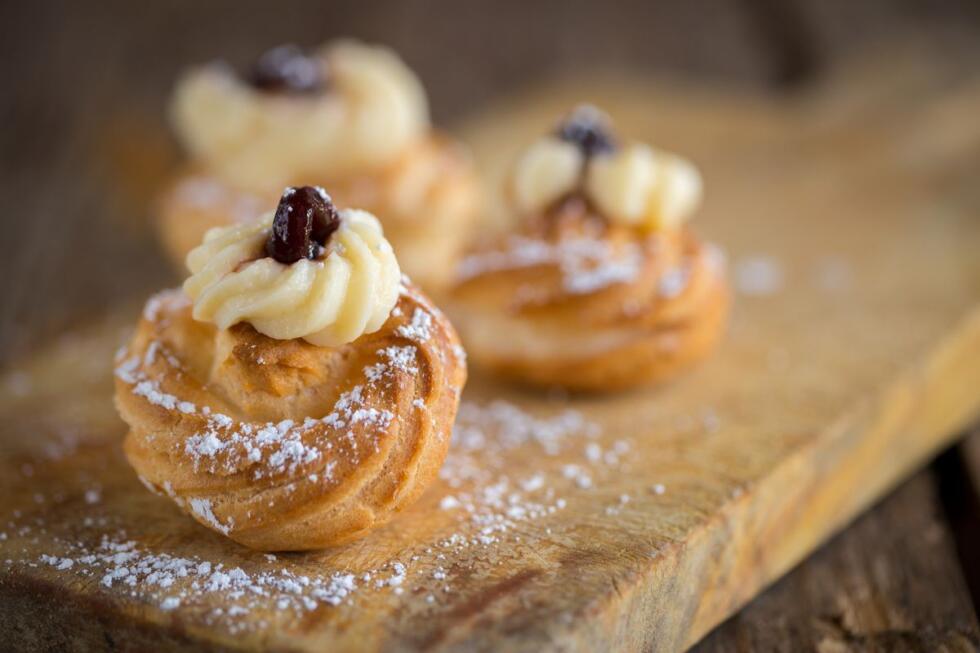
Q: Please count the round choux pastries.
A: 3